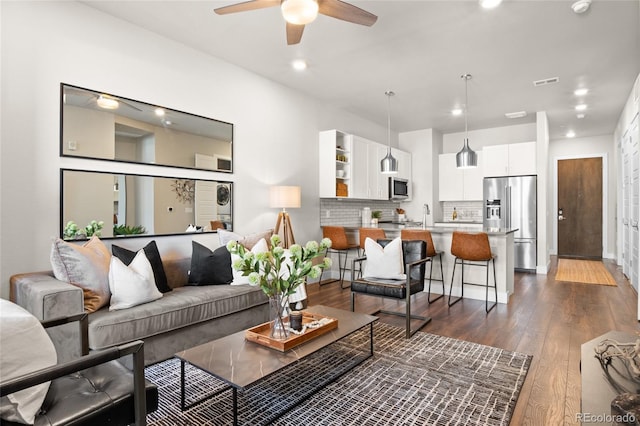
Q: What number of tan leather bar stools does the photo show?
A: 4